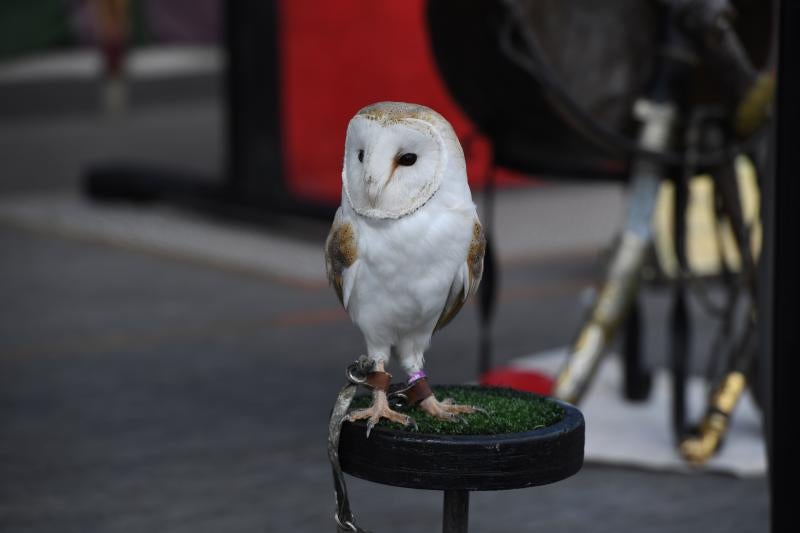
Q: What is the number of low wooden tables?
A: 0